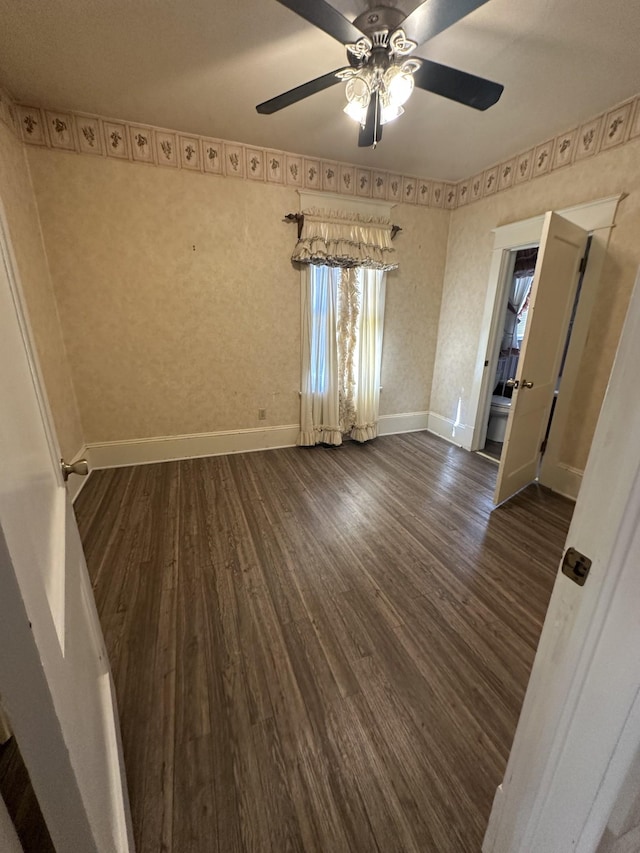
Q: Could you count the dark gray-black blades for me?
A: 5